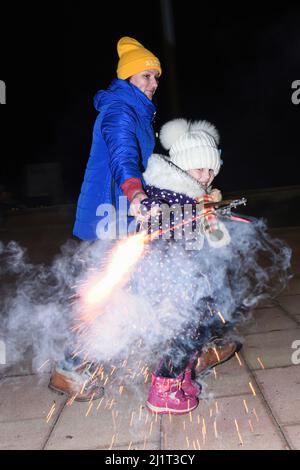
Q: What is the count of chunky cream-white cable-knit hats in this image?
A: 1